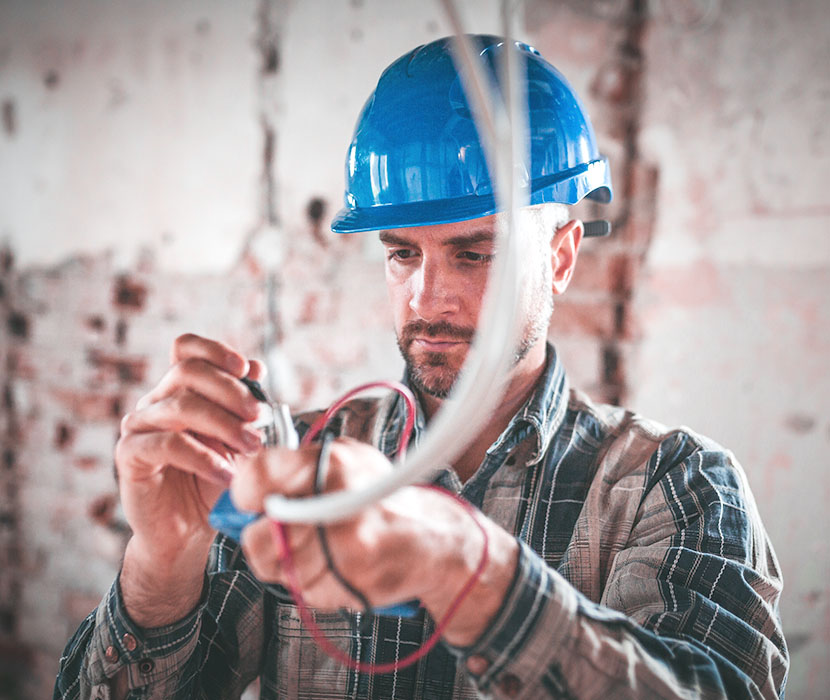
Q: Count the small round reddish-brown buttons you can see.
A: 4